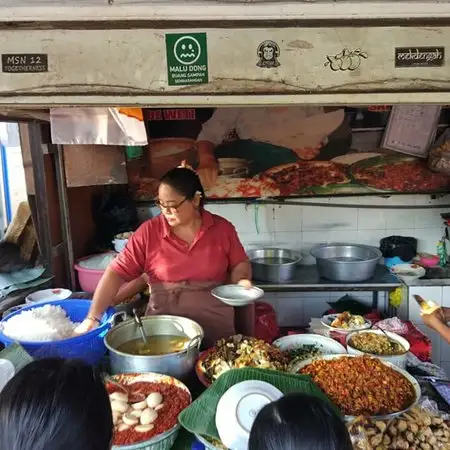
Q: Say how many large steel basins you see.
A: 2